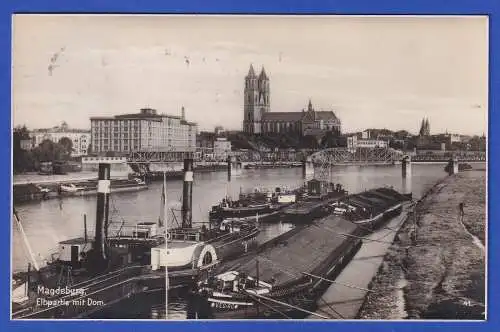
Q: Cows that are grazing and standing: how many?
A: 0